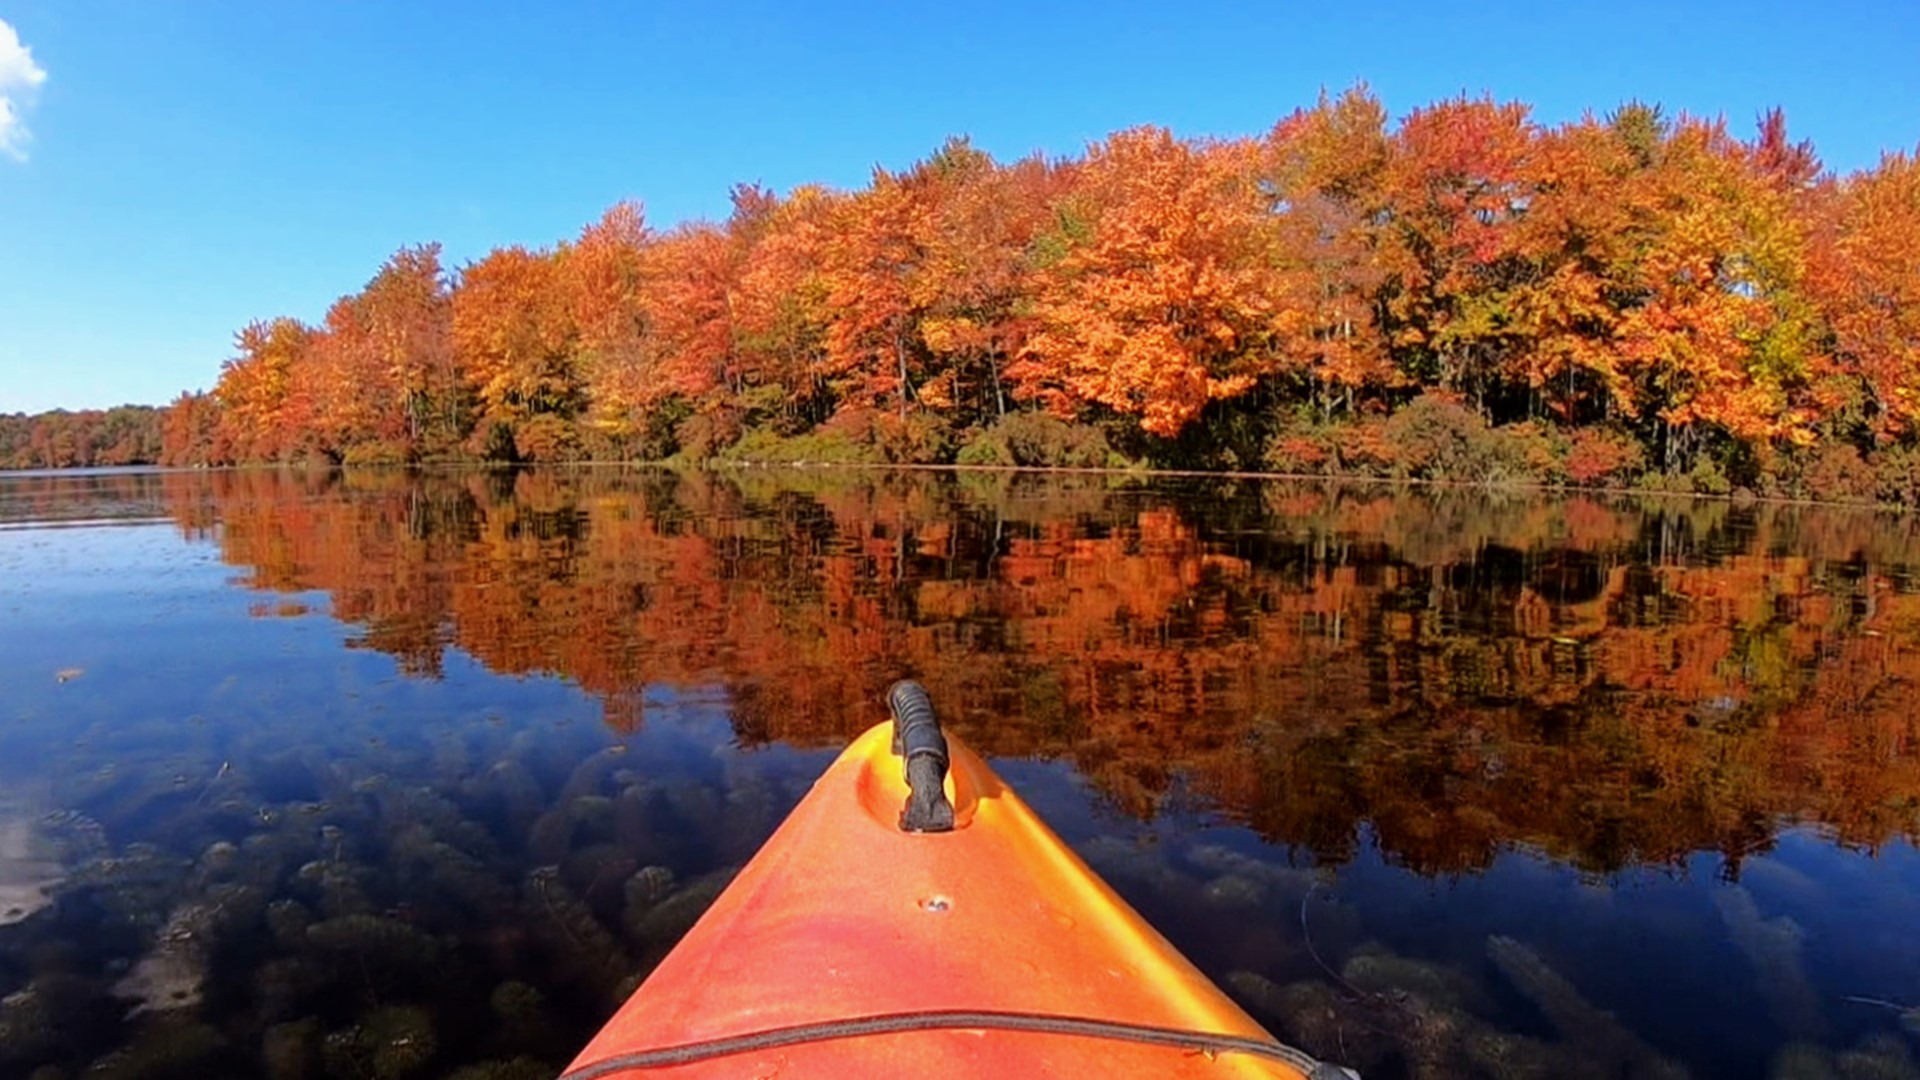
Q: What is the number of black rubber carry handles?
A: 1